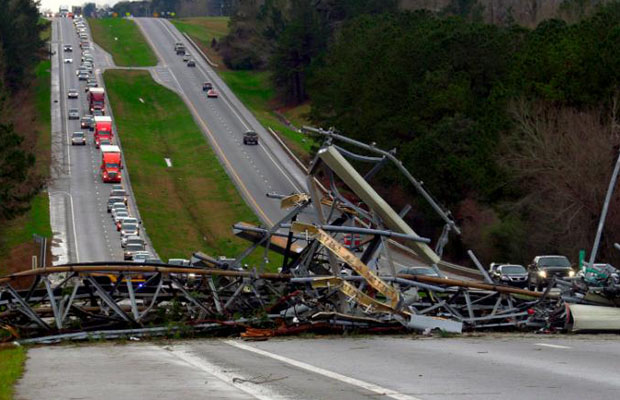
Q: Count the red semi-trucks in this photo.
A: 3